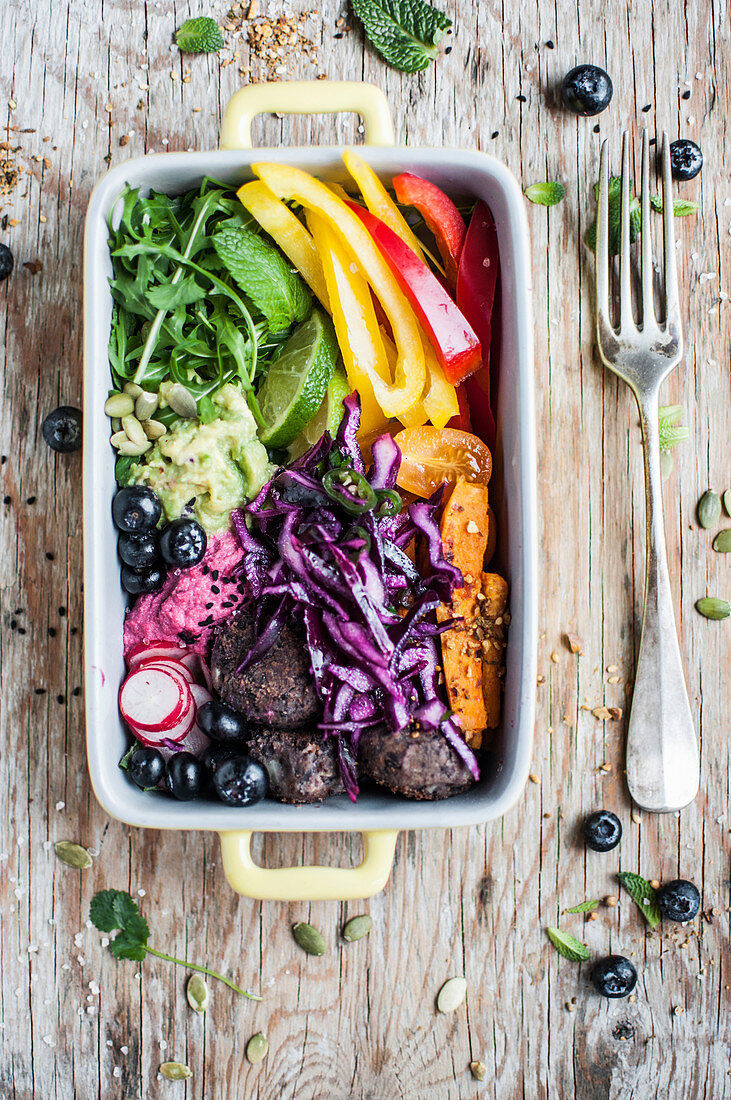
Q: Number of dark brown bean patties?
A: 3